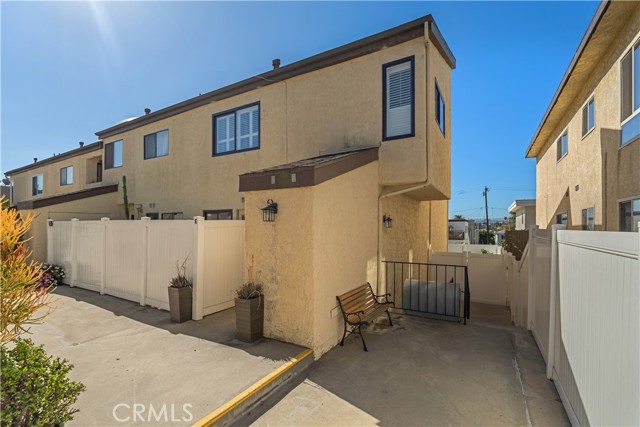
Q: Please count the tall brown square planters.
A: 2